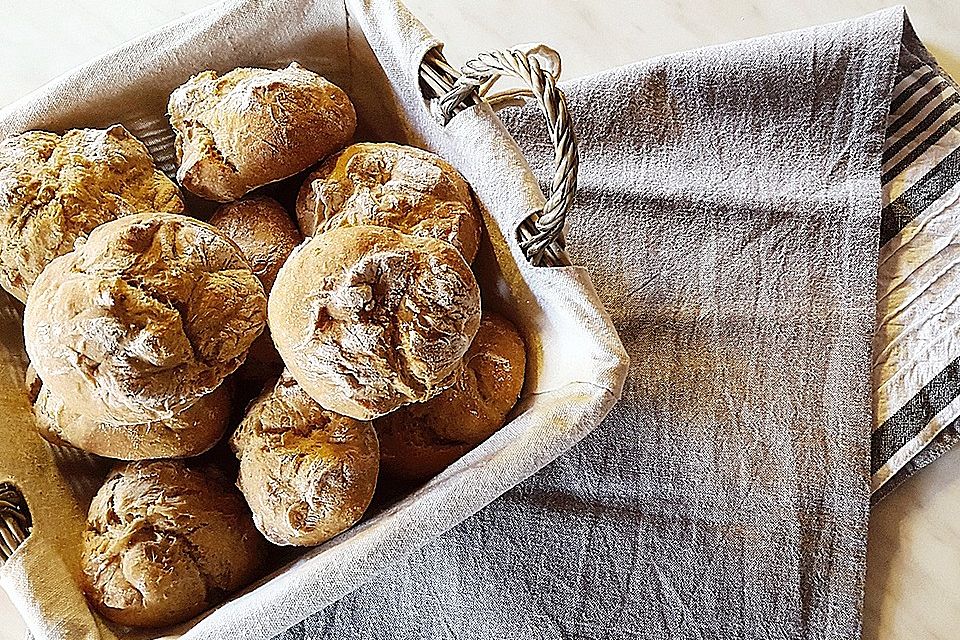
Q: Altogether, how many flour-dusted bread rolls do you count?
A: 10